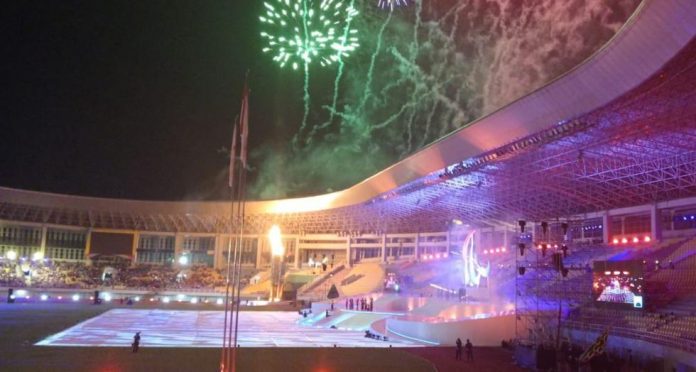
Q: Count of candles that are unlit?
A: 0